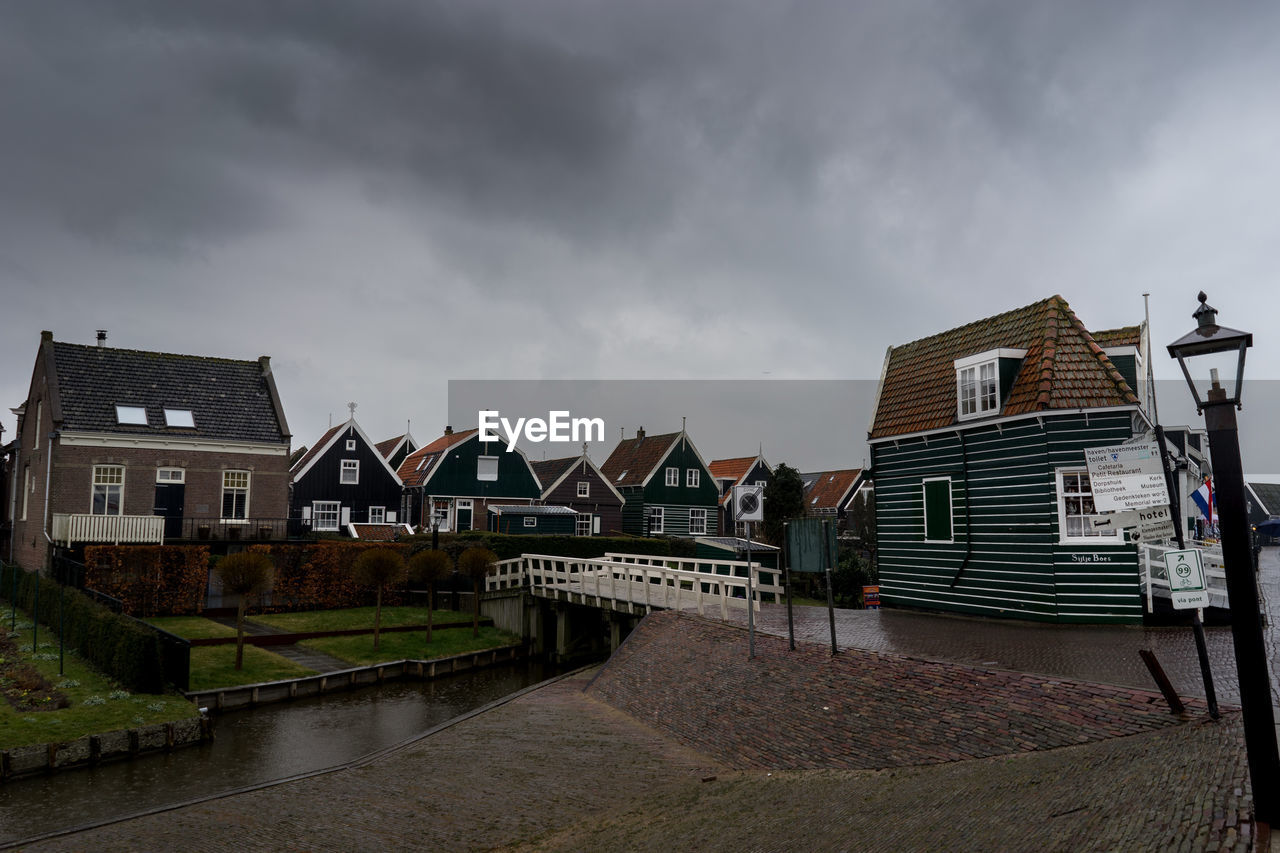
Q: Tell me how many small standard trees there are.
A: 4